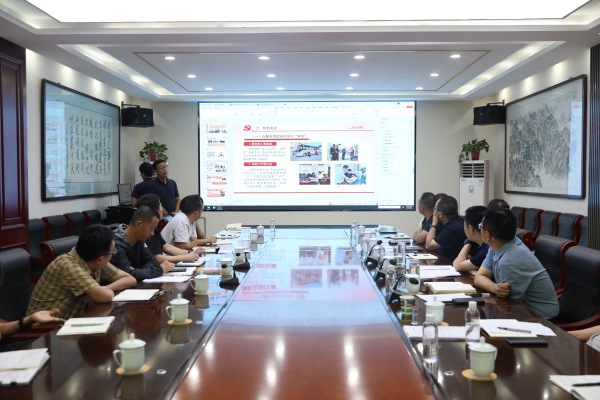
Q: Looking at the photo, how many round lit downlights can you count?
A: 12